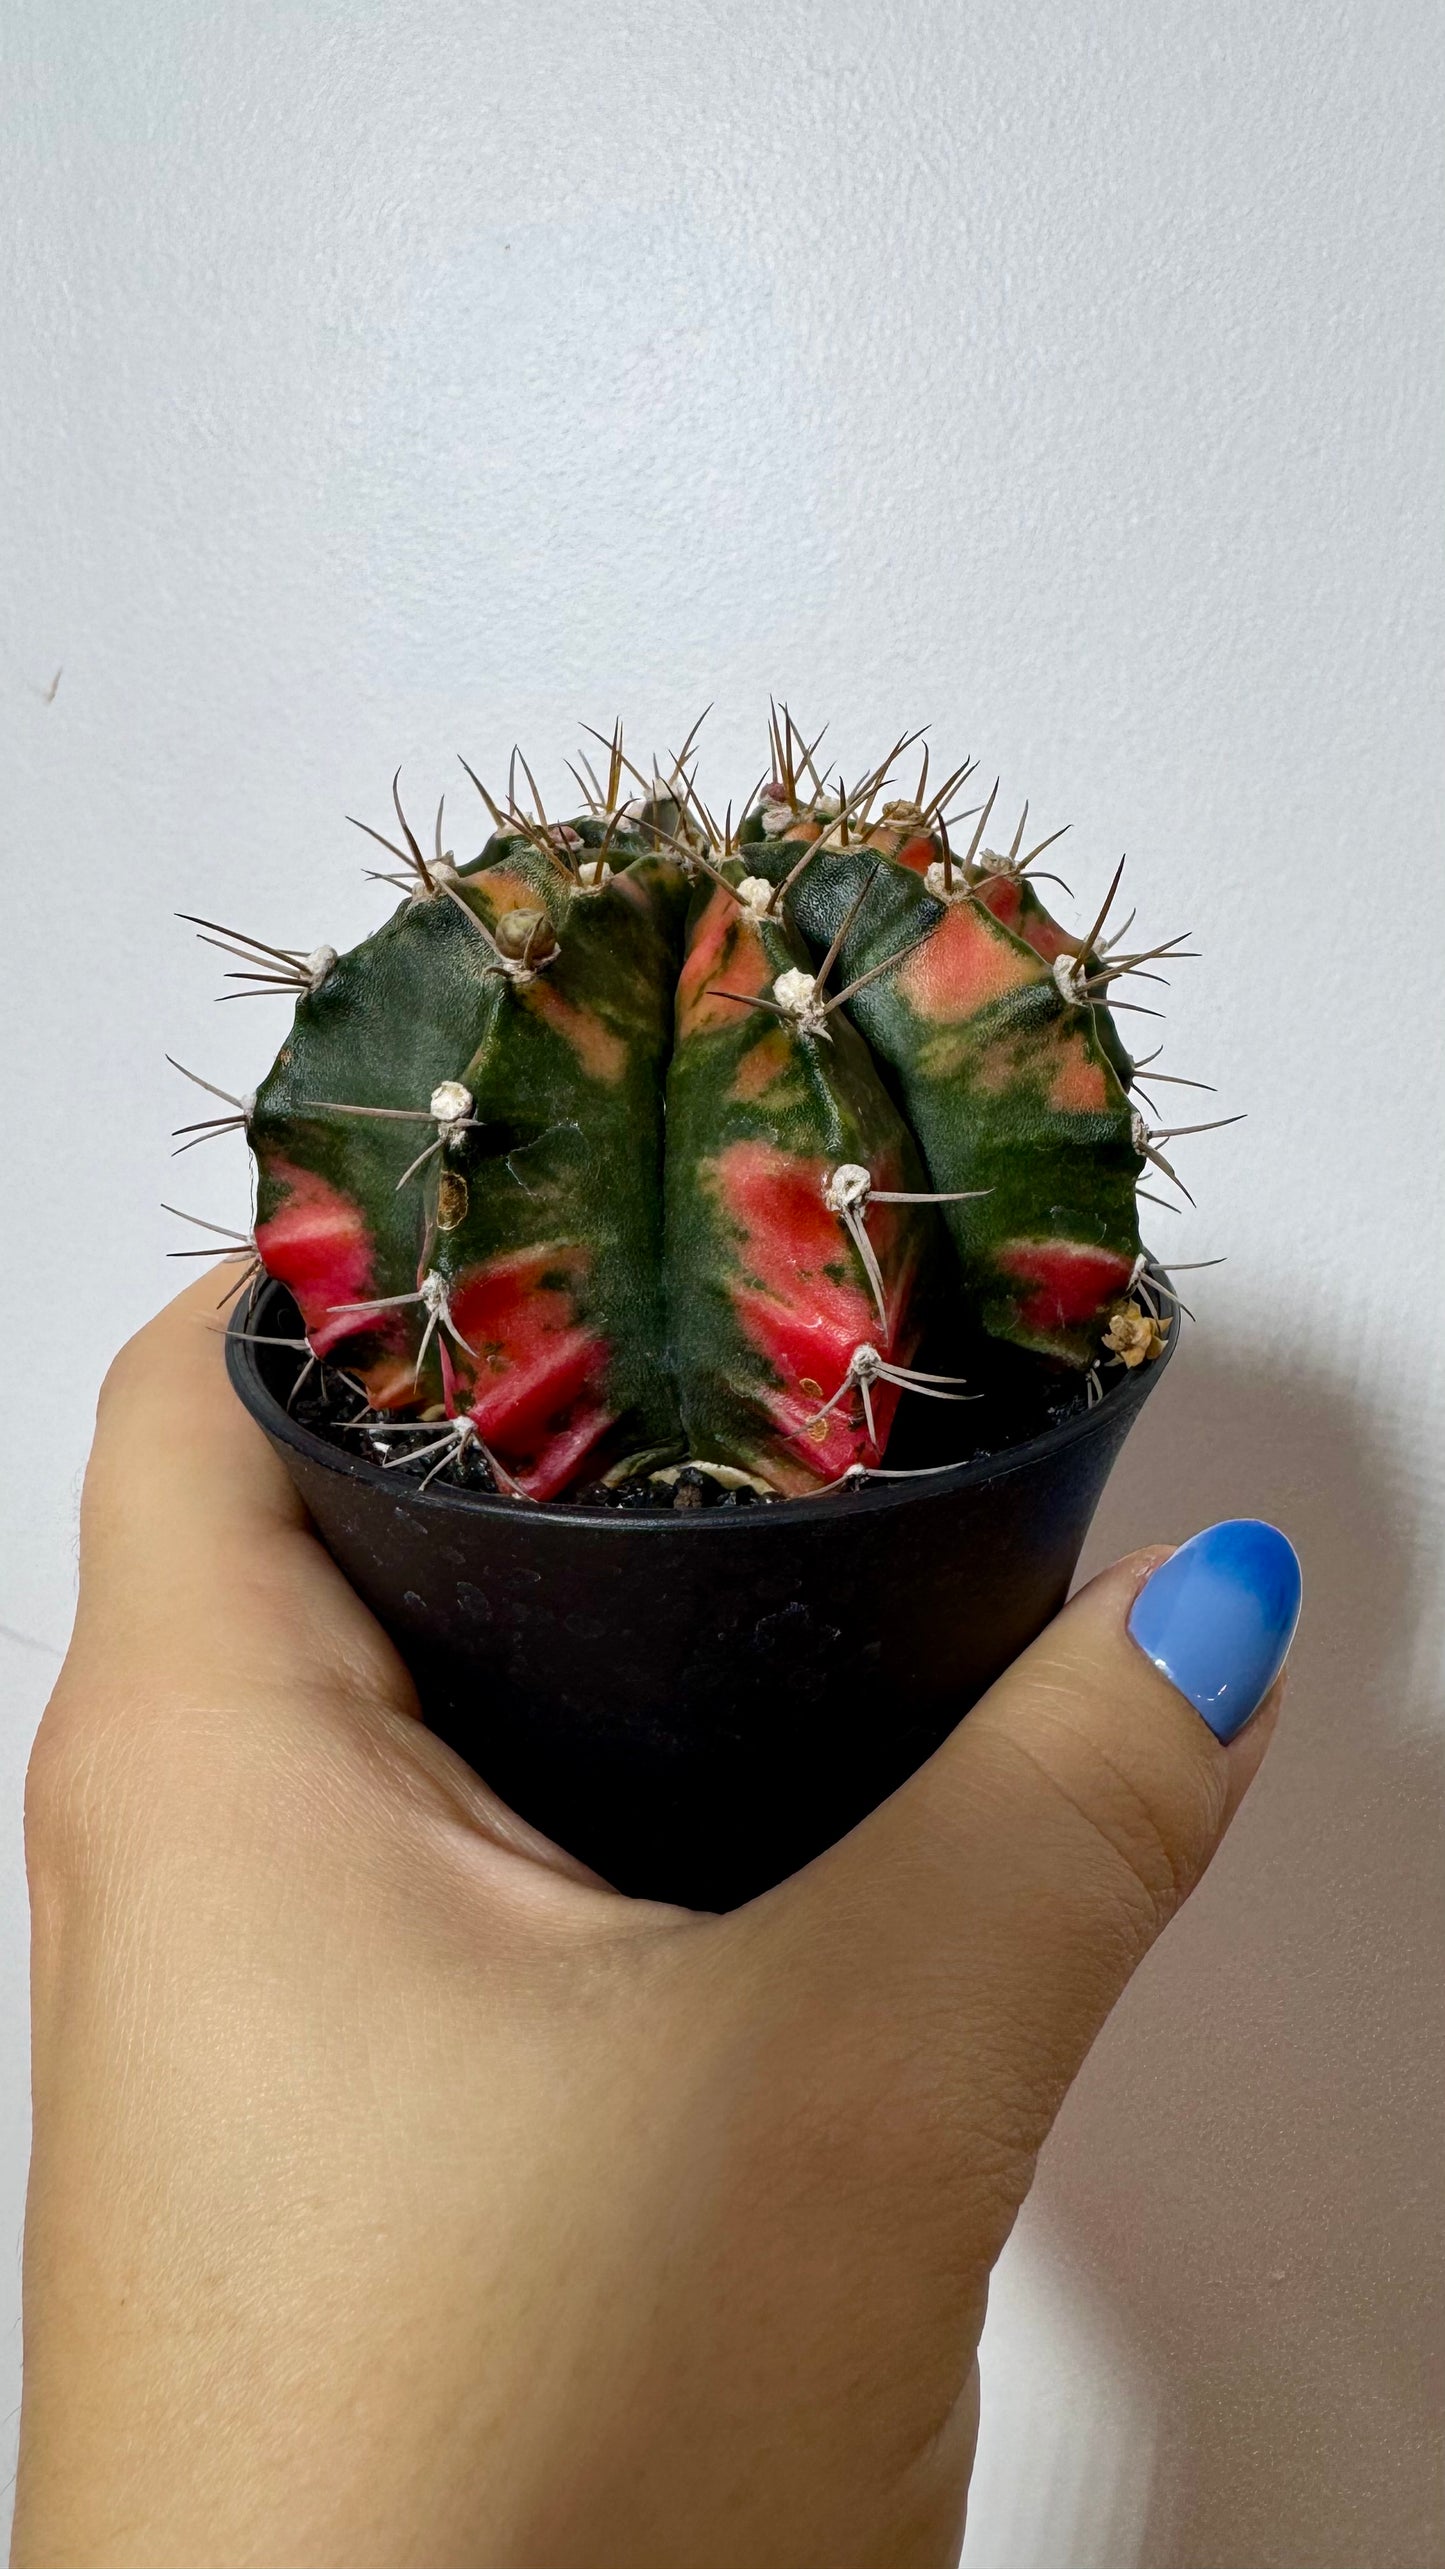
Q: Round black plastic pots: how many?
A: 1